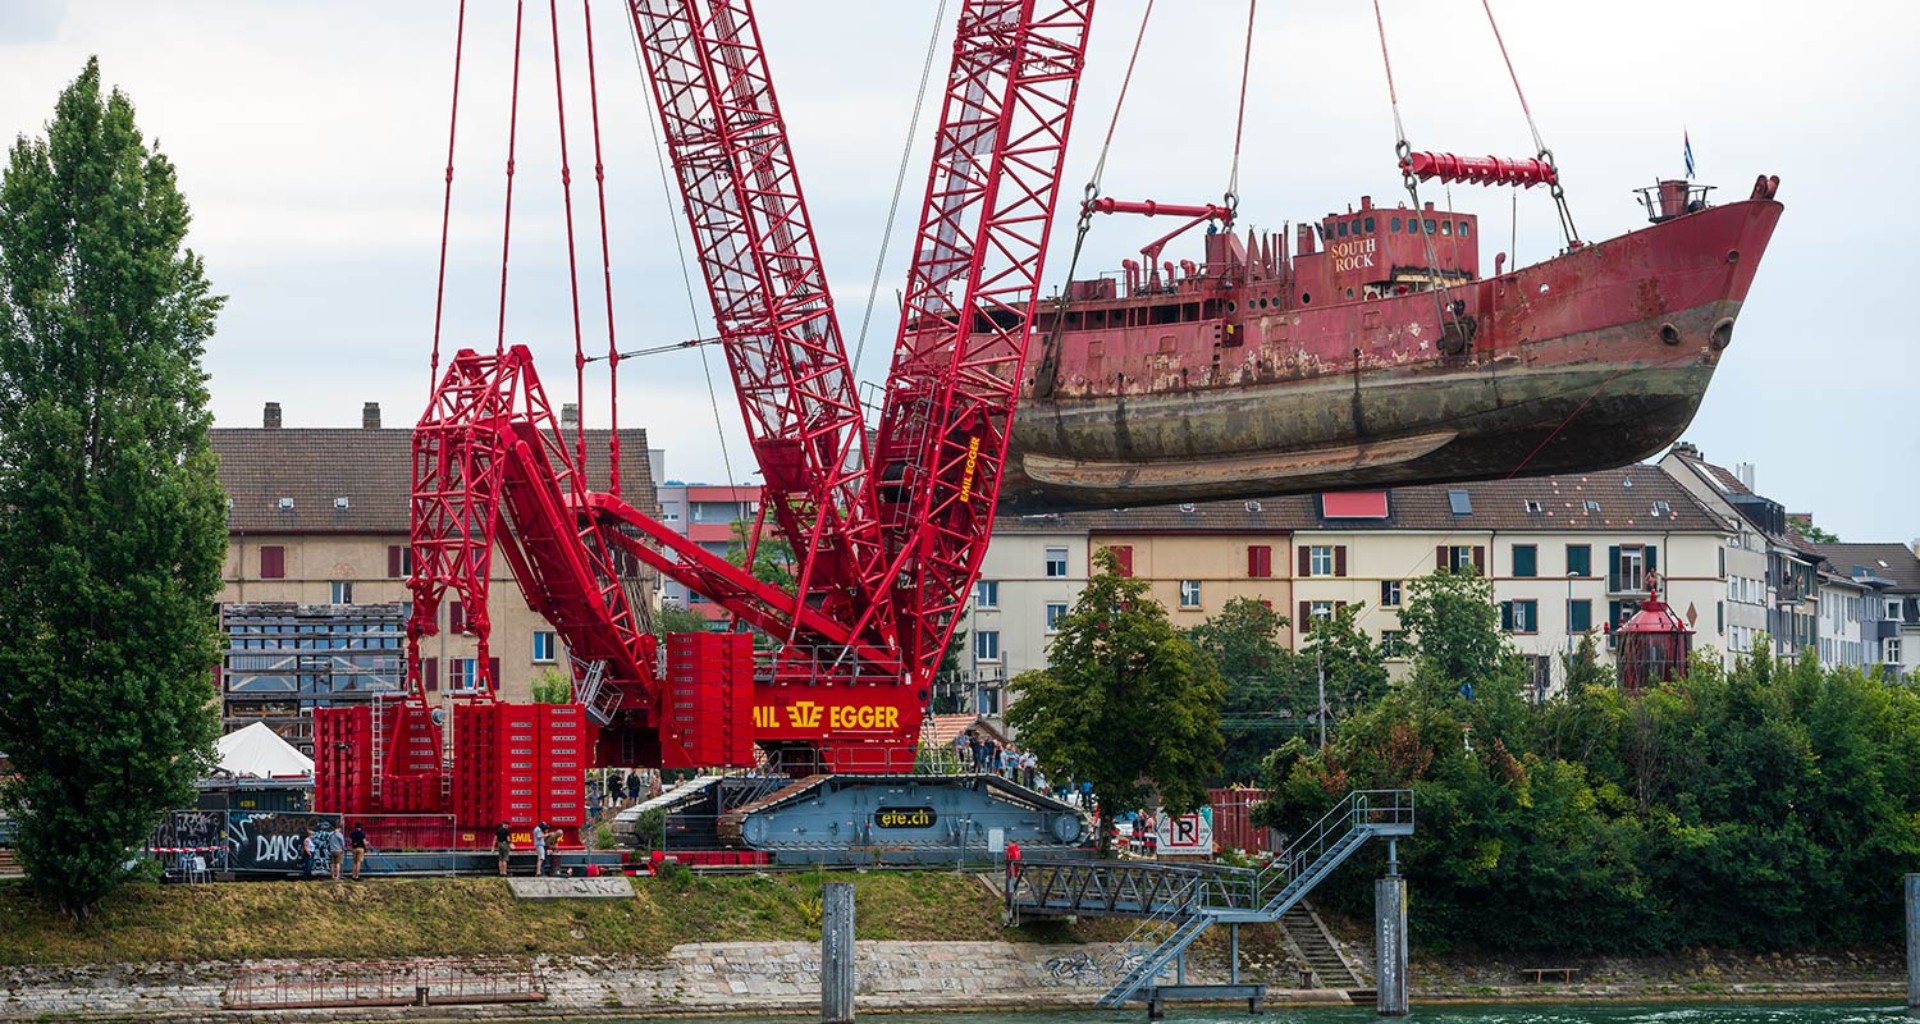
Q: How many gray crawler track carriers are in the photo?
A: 2